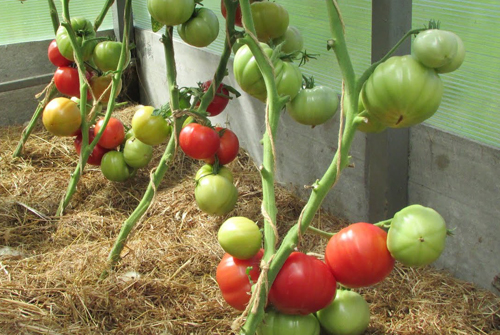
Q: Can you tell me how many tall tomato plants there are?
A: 4